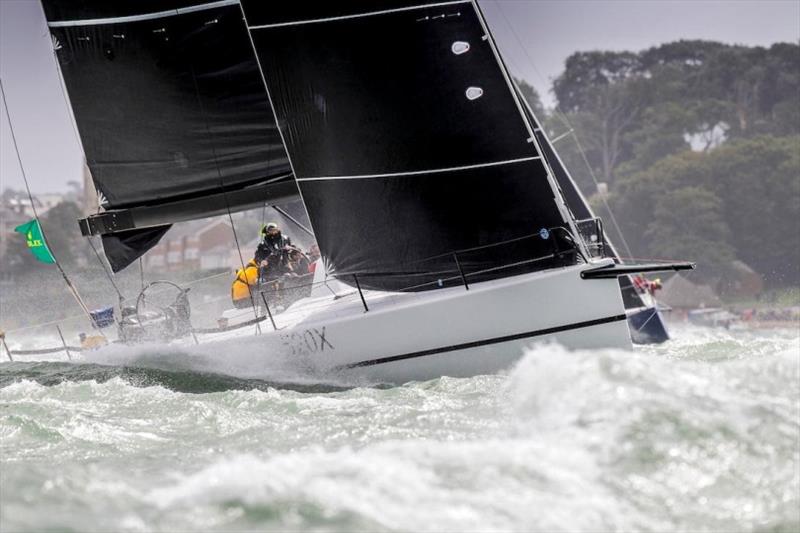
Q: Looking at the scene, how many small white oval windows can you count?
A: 2